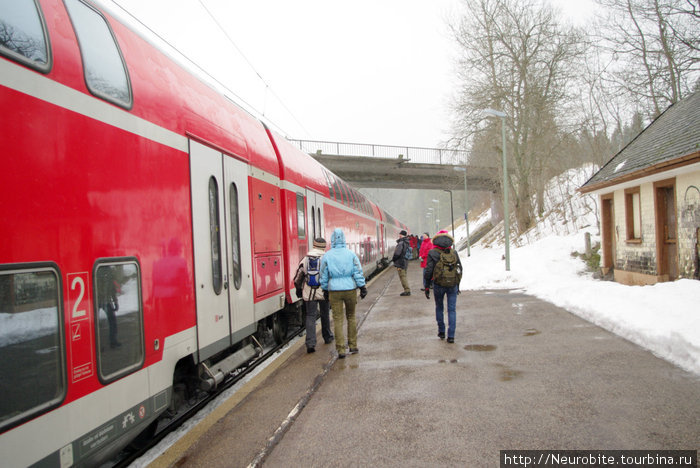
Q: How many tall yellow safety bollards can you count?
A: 0